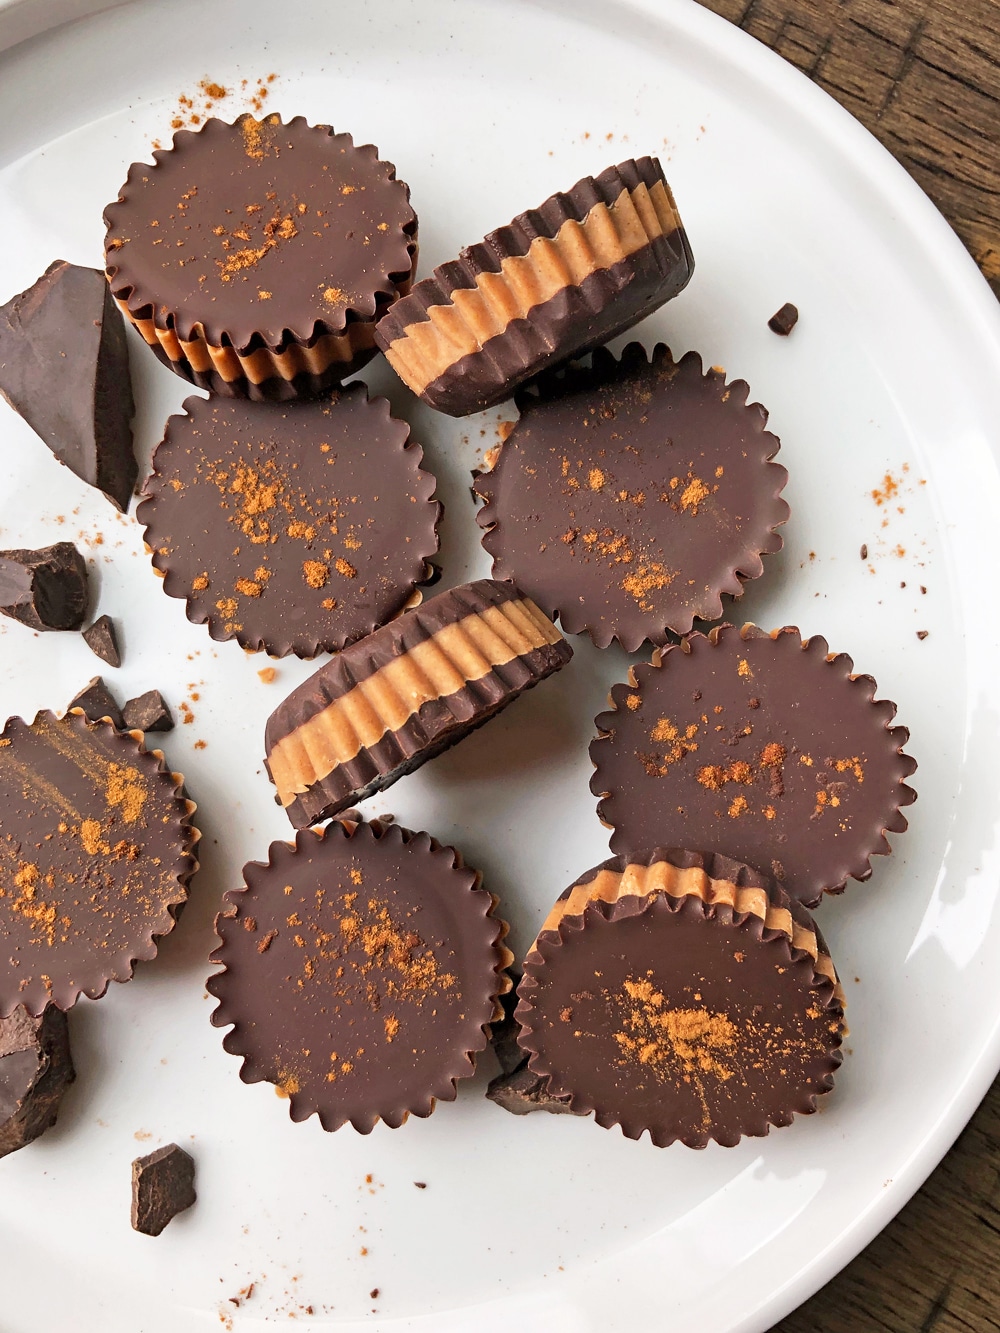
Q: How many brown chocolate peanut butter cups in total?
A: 9